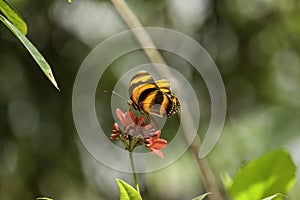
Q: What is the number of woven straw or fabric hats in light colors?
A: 0